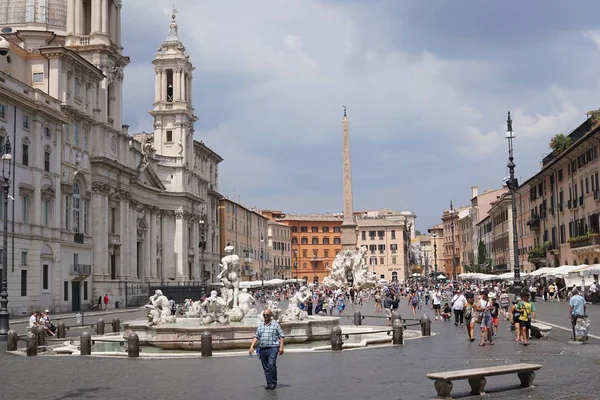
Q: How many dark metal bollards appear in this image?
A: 14